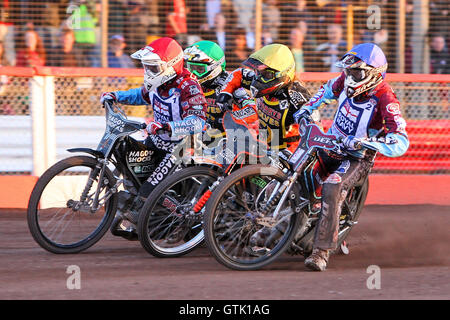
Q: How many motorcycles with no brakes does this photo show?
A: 4